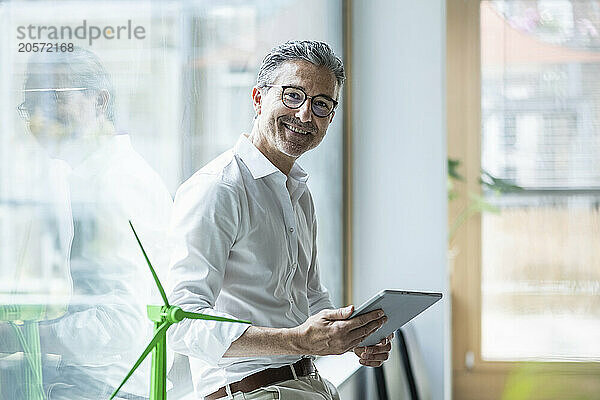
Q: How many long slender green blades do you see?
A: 3